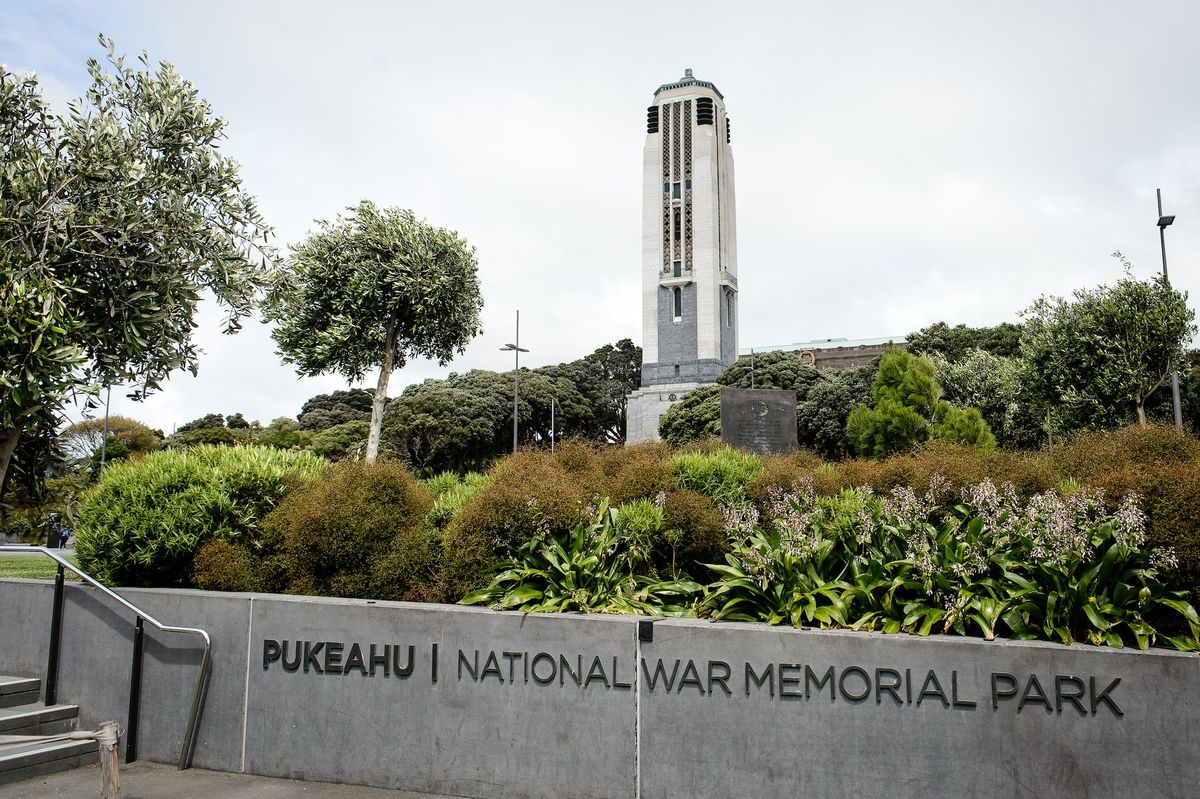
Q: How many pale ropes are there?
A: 1